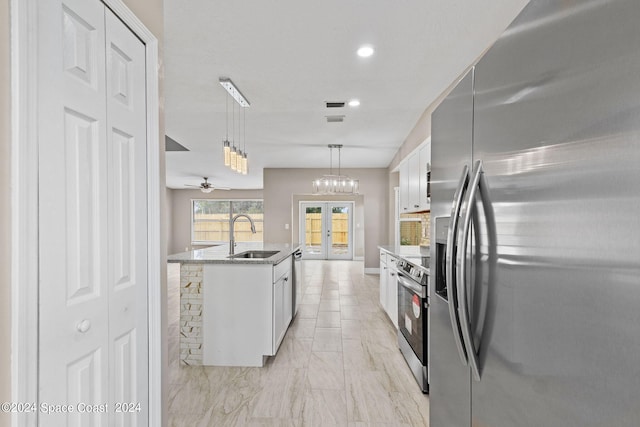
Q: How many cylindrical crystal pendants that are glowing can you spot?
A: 4